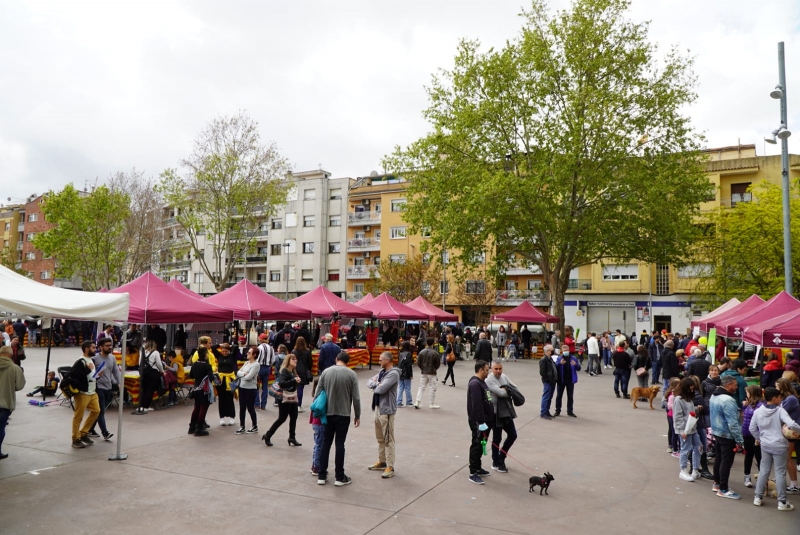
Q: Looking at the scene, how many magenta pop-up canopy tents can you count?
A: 12